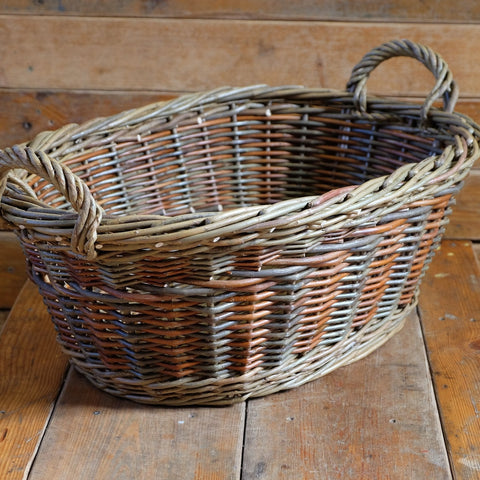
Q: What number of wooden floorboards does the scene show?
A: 4